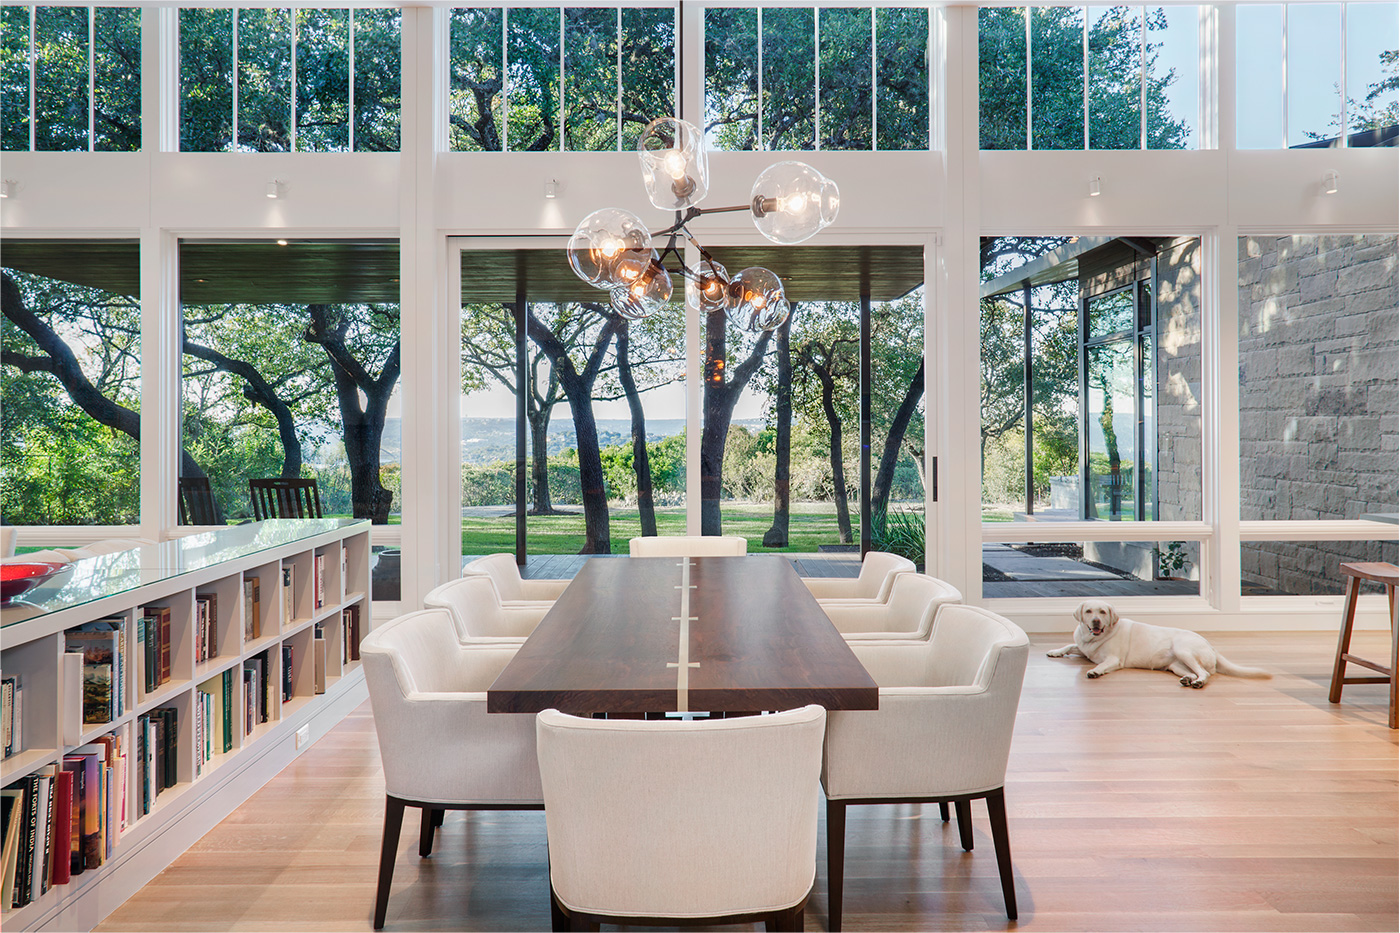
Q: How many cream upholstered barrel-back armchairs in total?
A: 8